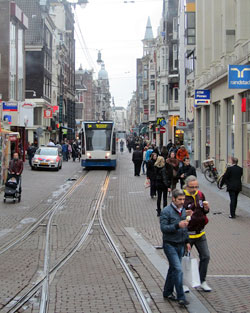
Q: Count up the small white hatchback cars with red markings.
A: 1